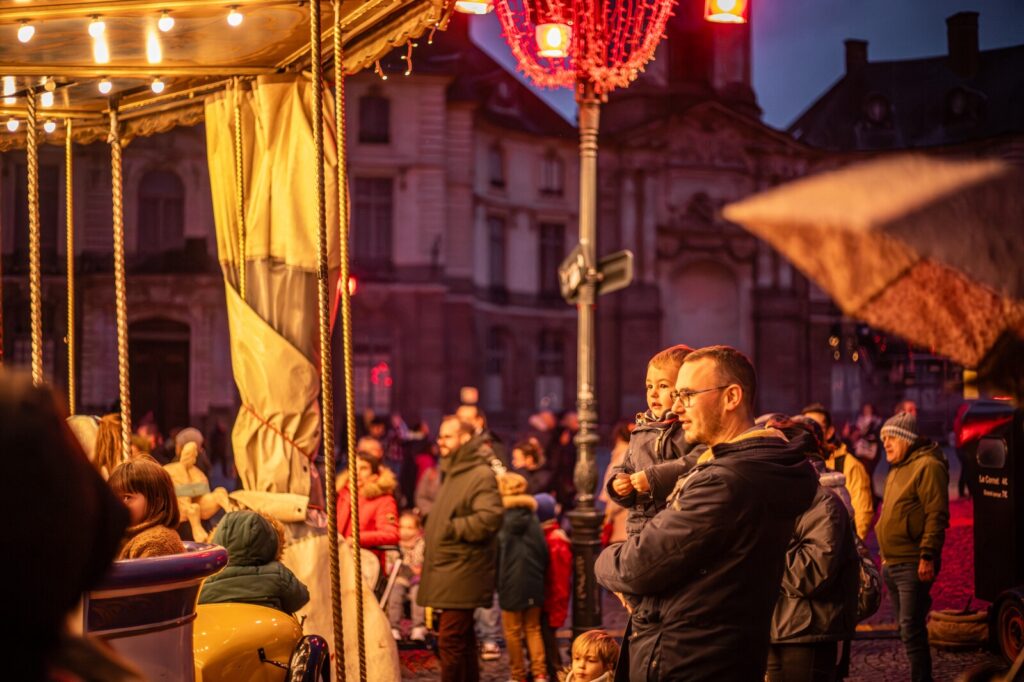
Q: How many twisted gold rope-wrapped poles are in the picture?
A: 6